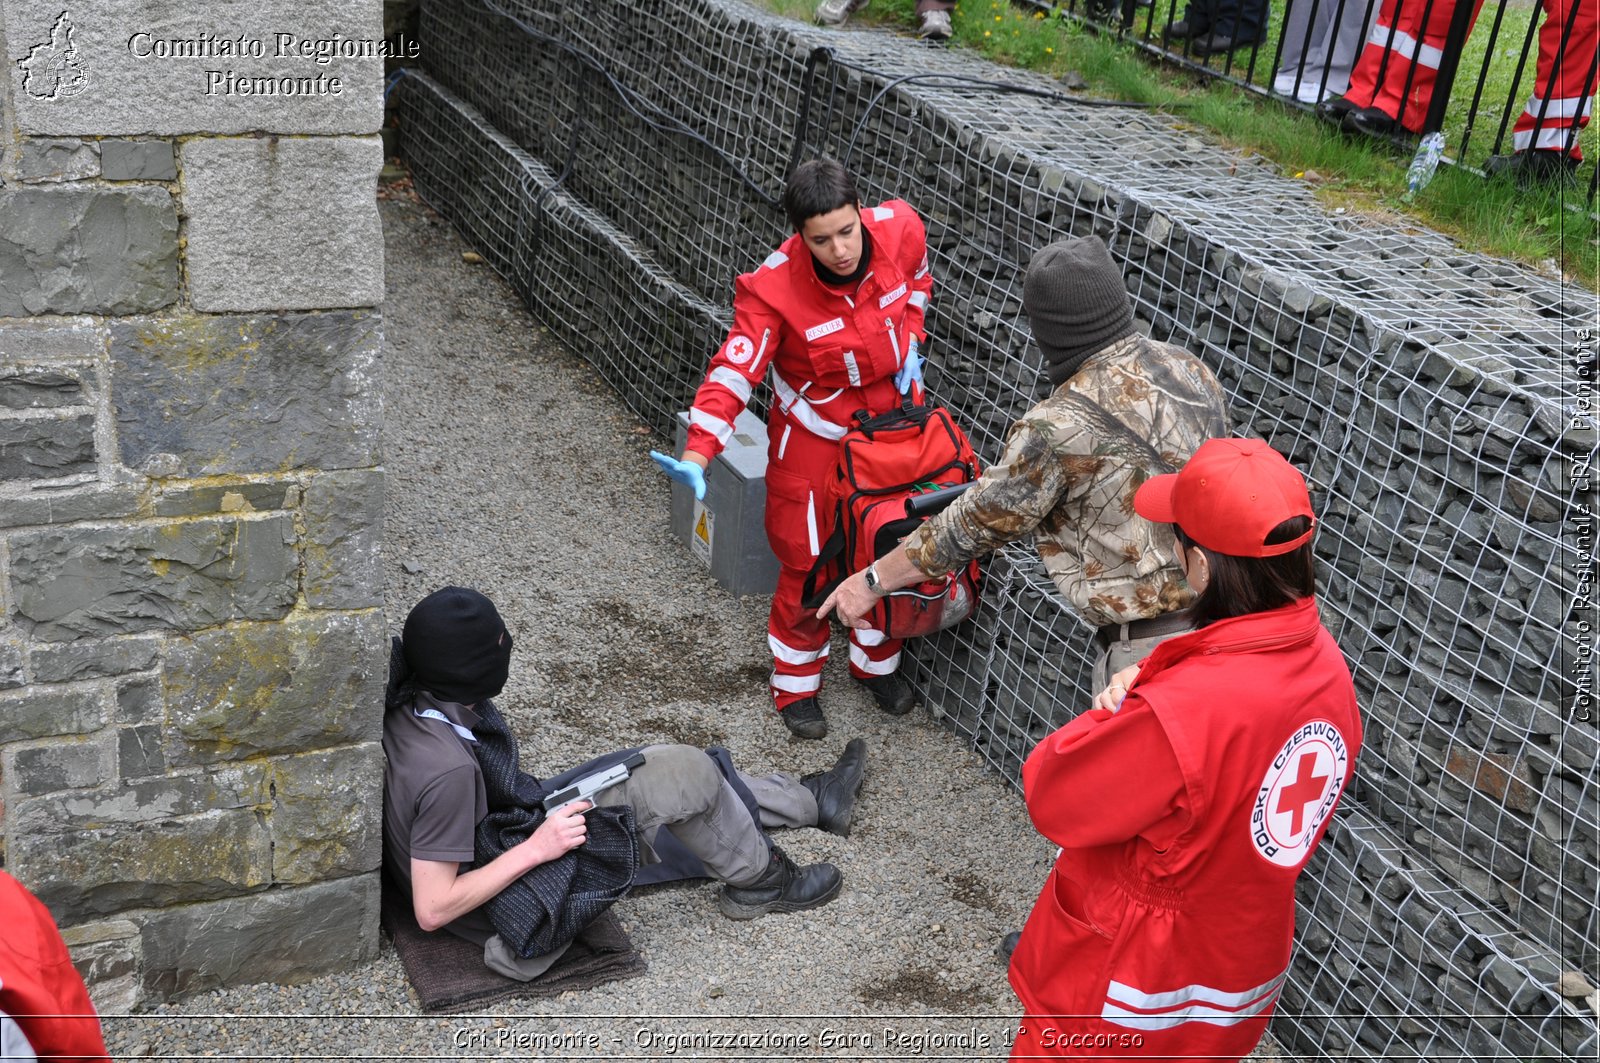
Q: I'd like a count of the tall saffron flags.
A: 0